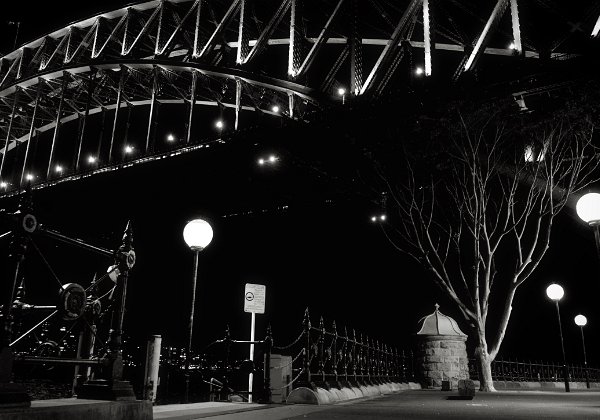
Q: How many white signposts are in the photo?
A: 1